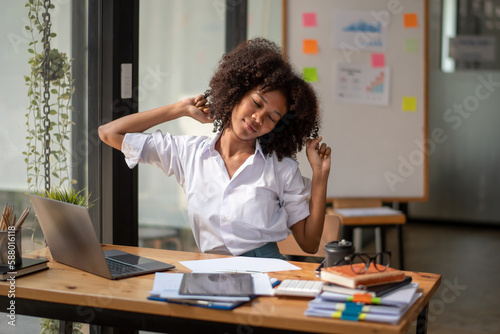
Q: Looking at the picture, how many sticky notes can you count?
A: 7